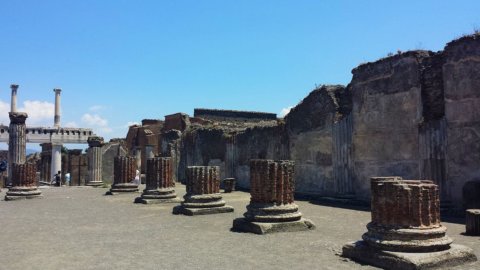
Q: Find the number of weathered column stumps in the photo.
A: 6